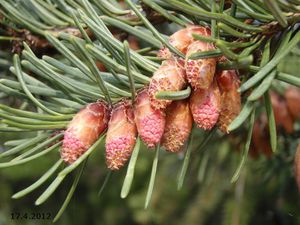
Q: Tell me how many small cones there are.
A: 9